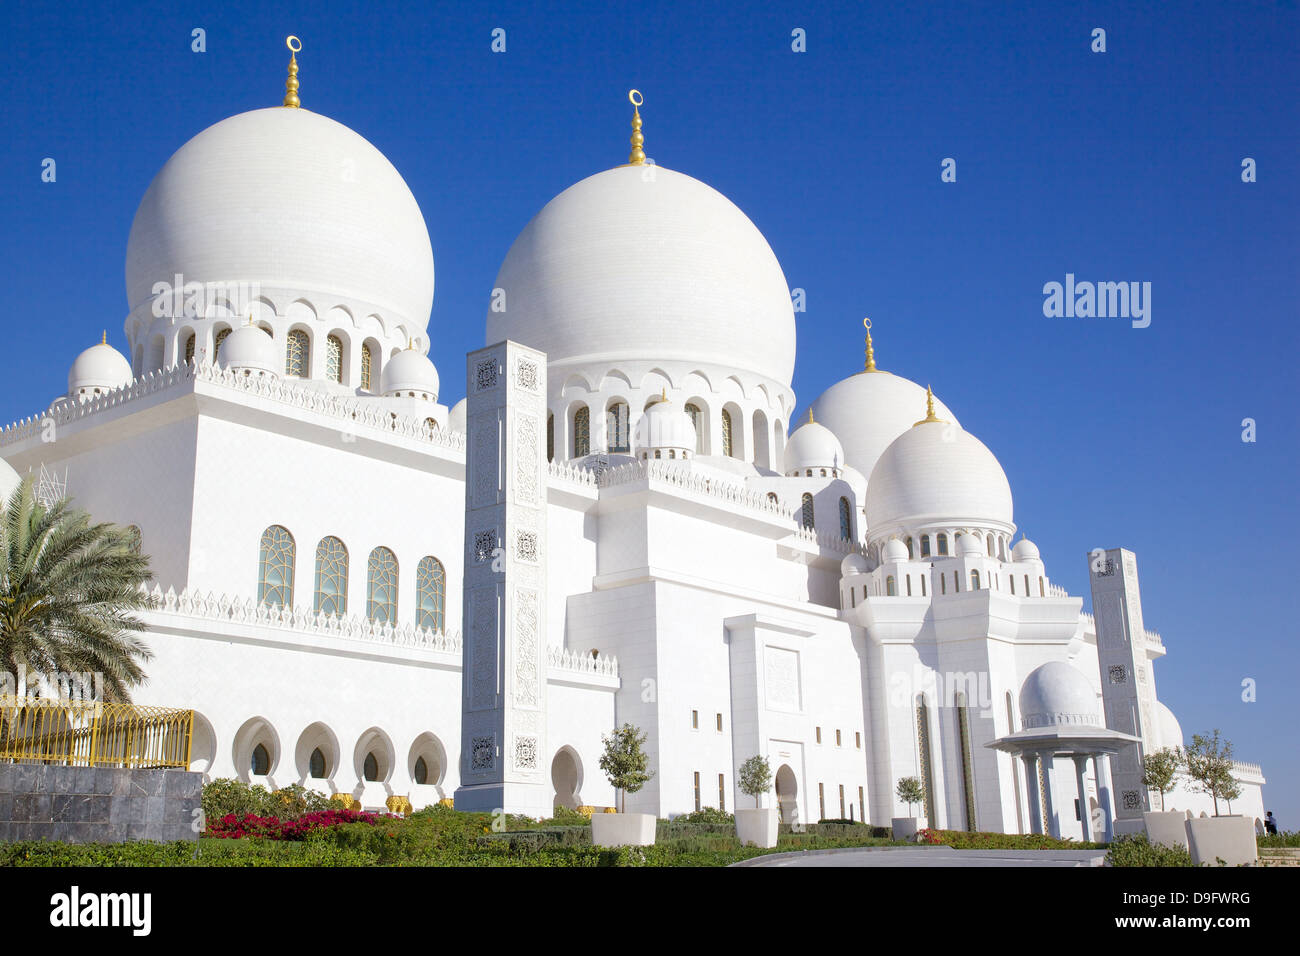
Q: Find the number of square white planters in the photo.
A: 5